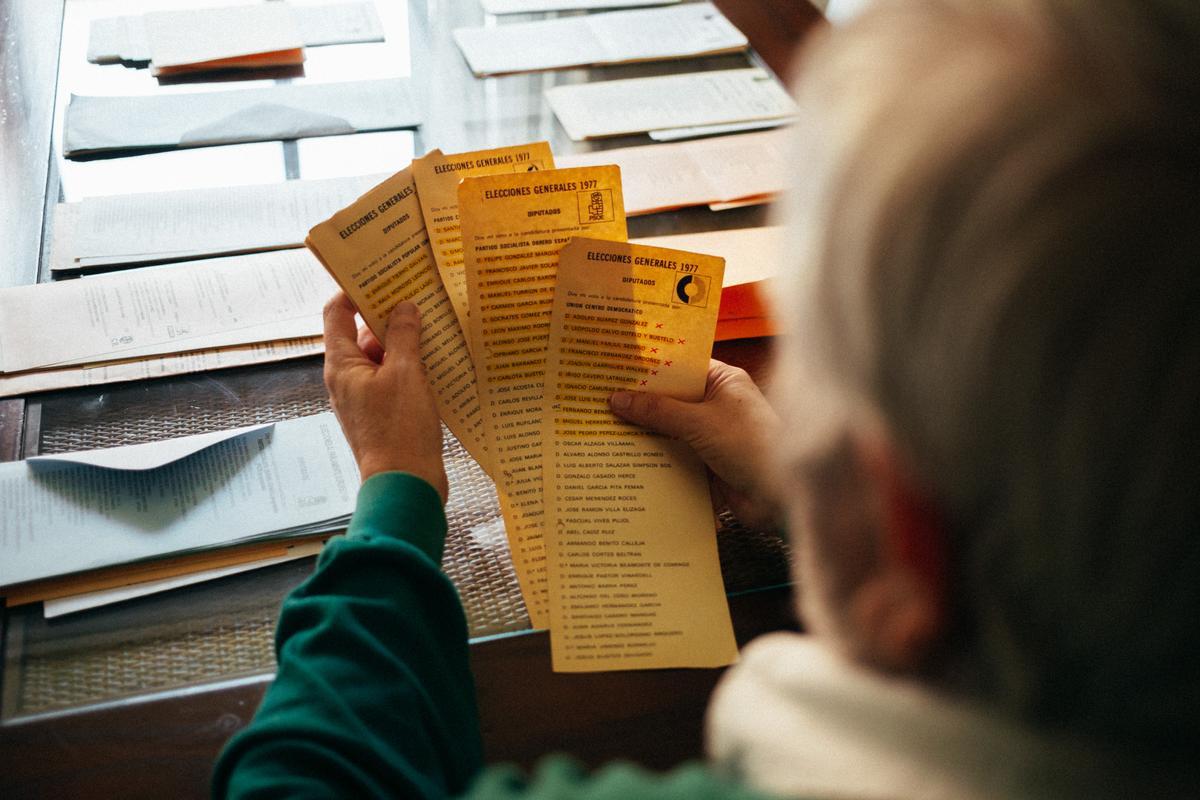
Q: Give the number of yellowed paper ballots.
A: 4